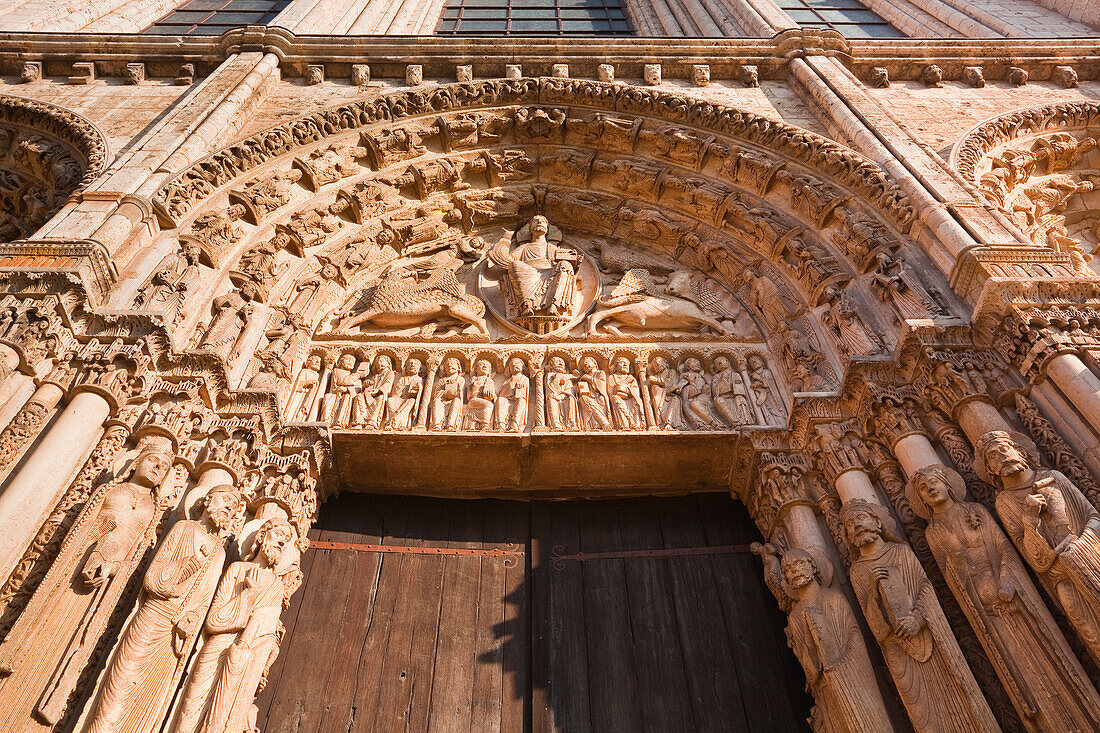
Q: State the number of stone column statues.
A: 7